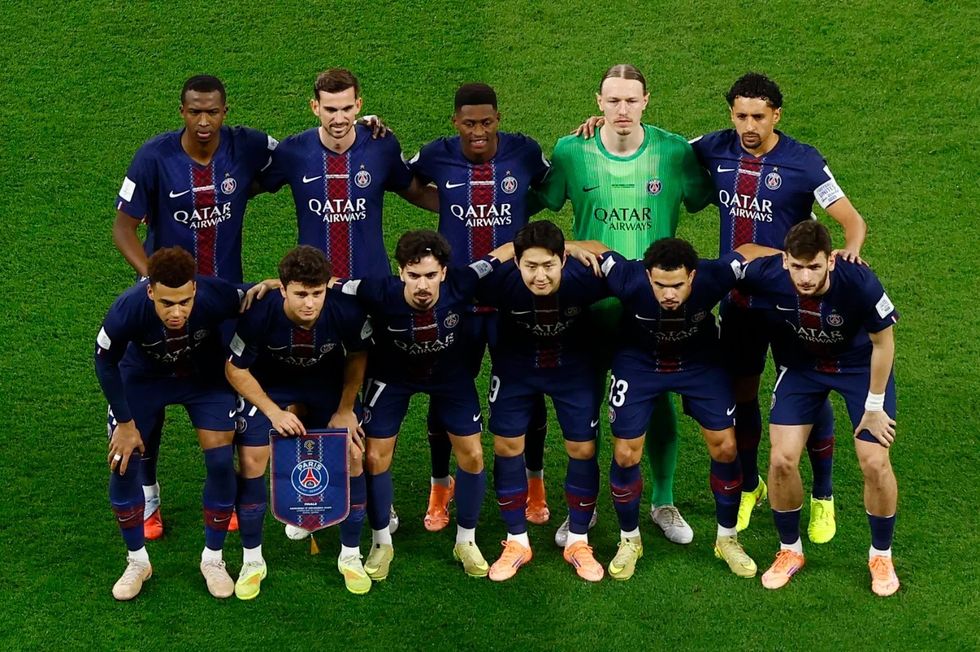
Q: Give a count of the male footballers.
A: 11